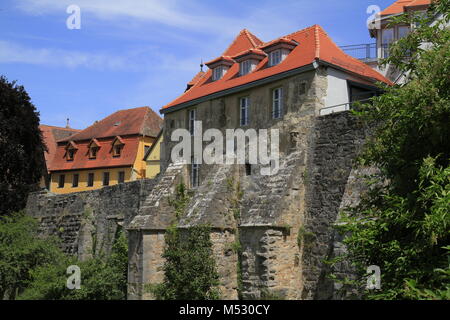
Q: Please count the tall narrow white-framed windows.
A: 4